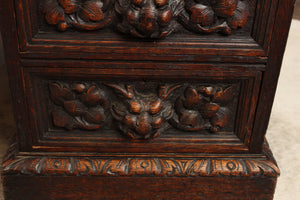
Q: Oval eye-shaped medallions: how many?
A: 3